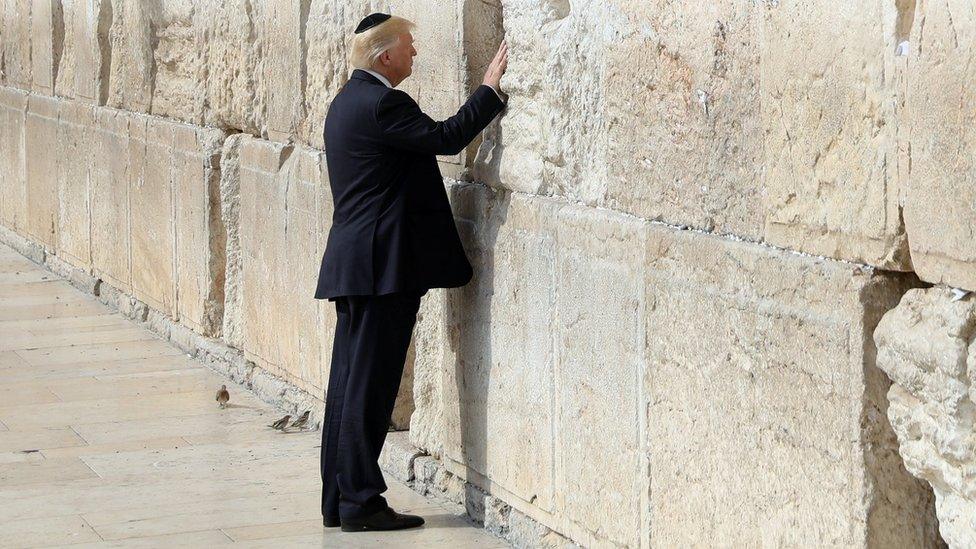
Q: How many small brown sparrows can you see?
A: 3